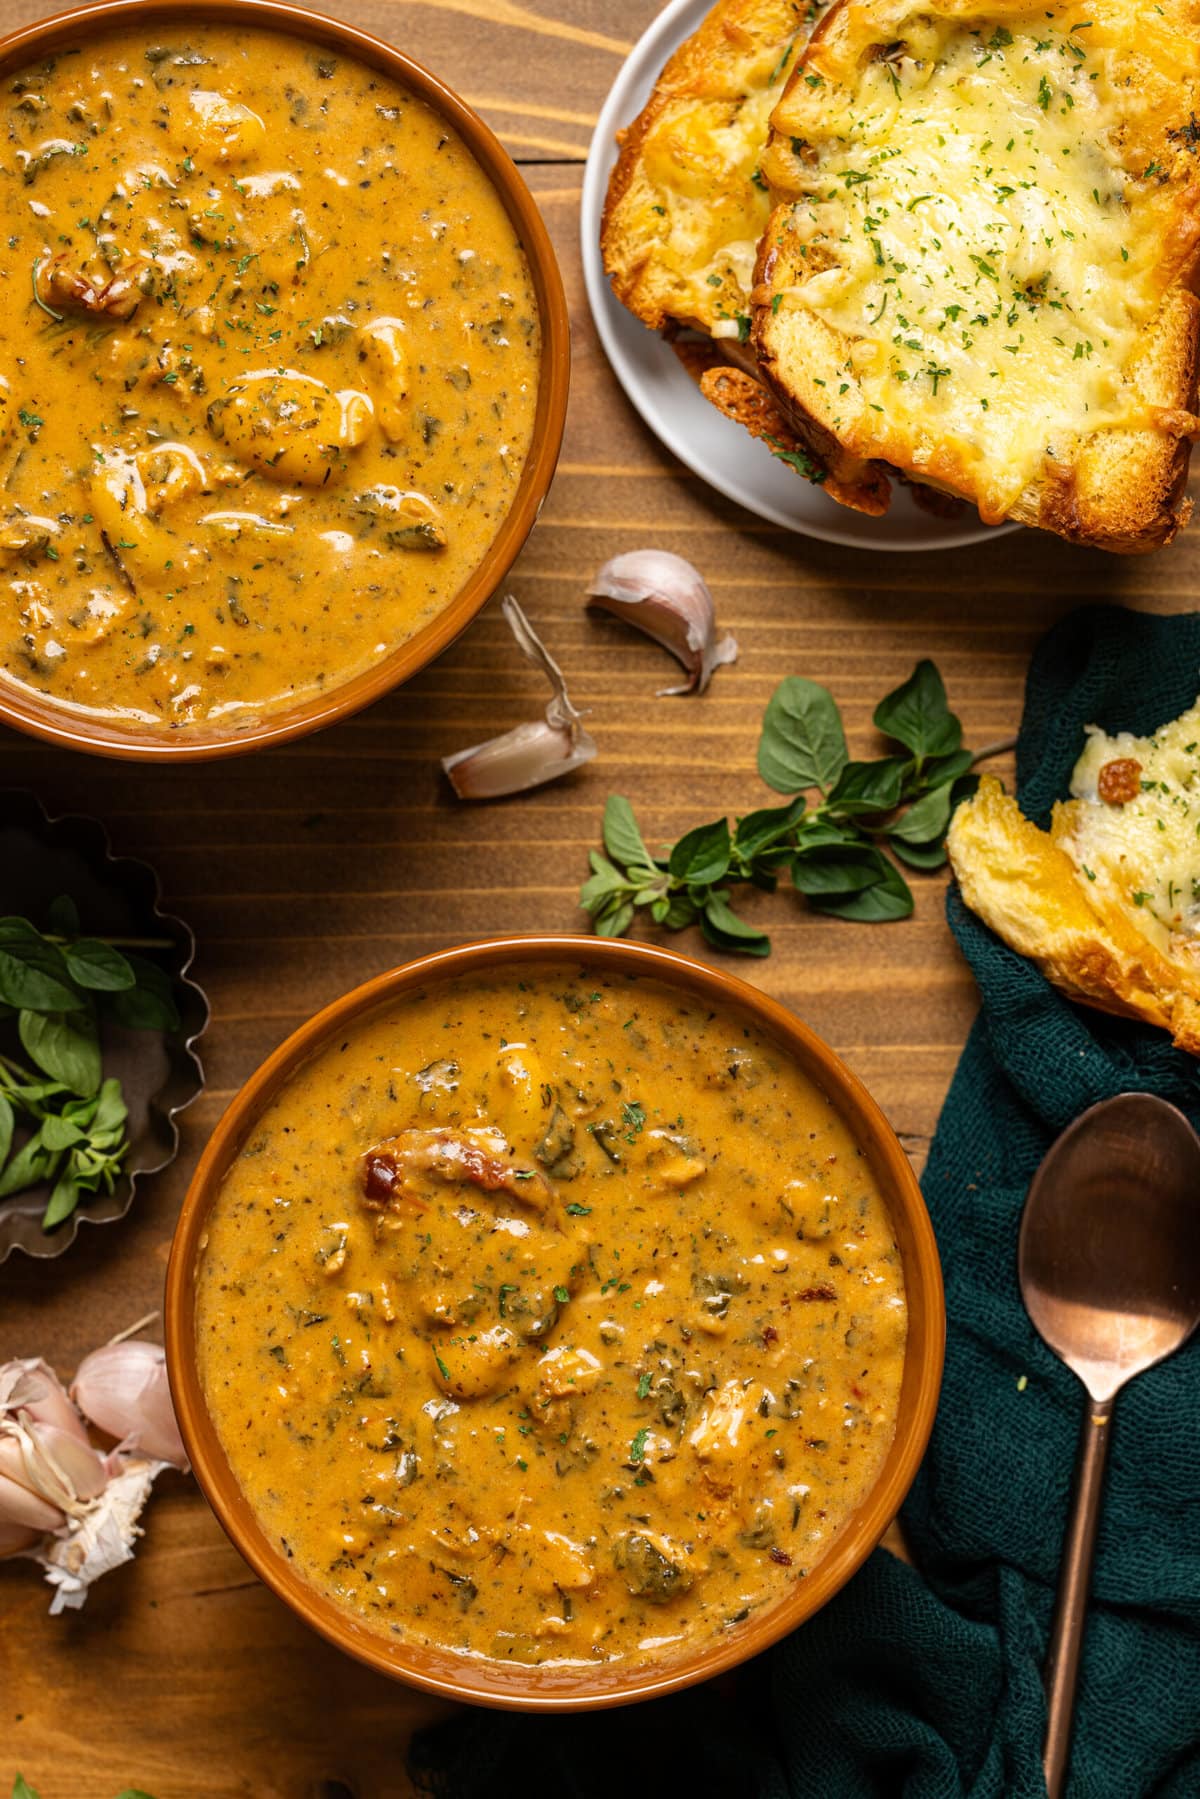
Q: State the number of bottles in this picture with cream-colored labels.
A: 0